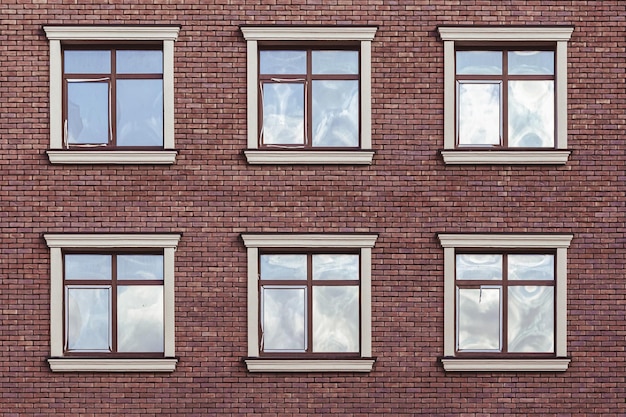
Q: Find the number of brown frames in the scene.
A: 6